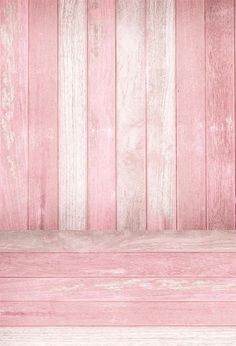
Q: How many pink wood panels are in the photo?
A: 8